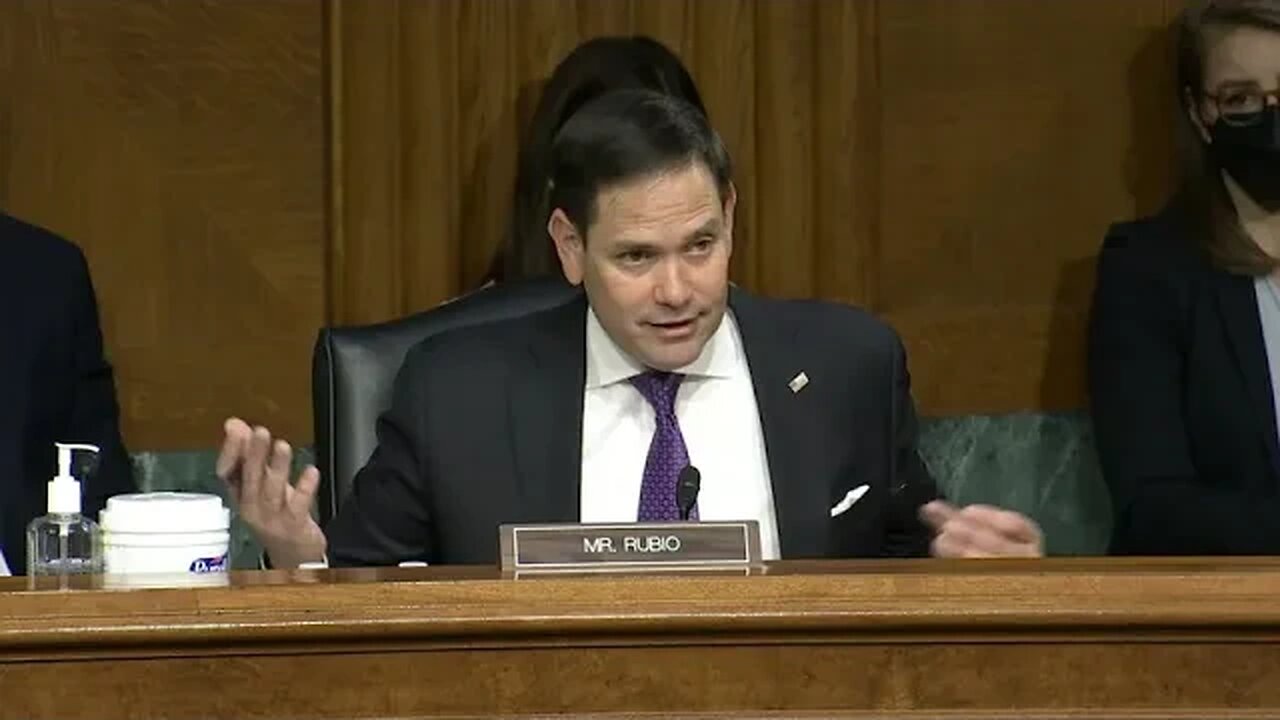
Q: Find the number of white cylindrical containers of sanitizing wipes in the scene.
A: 1